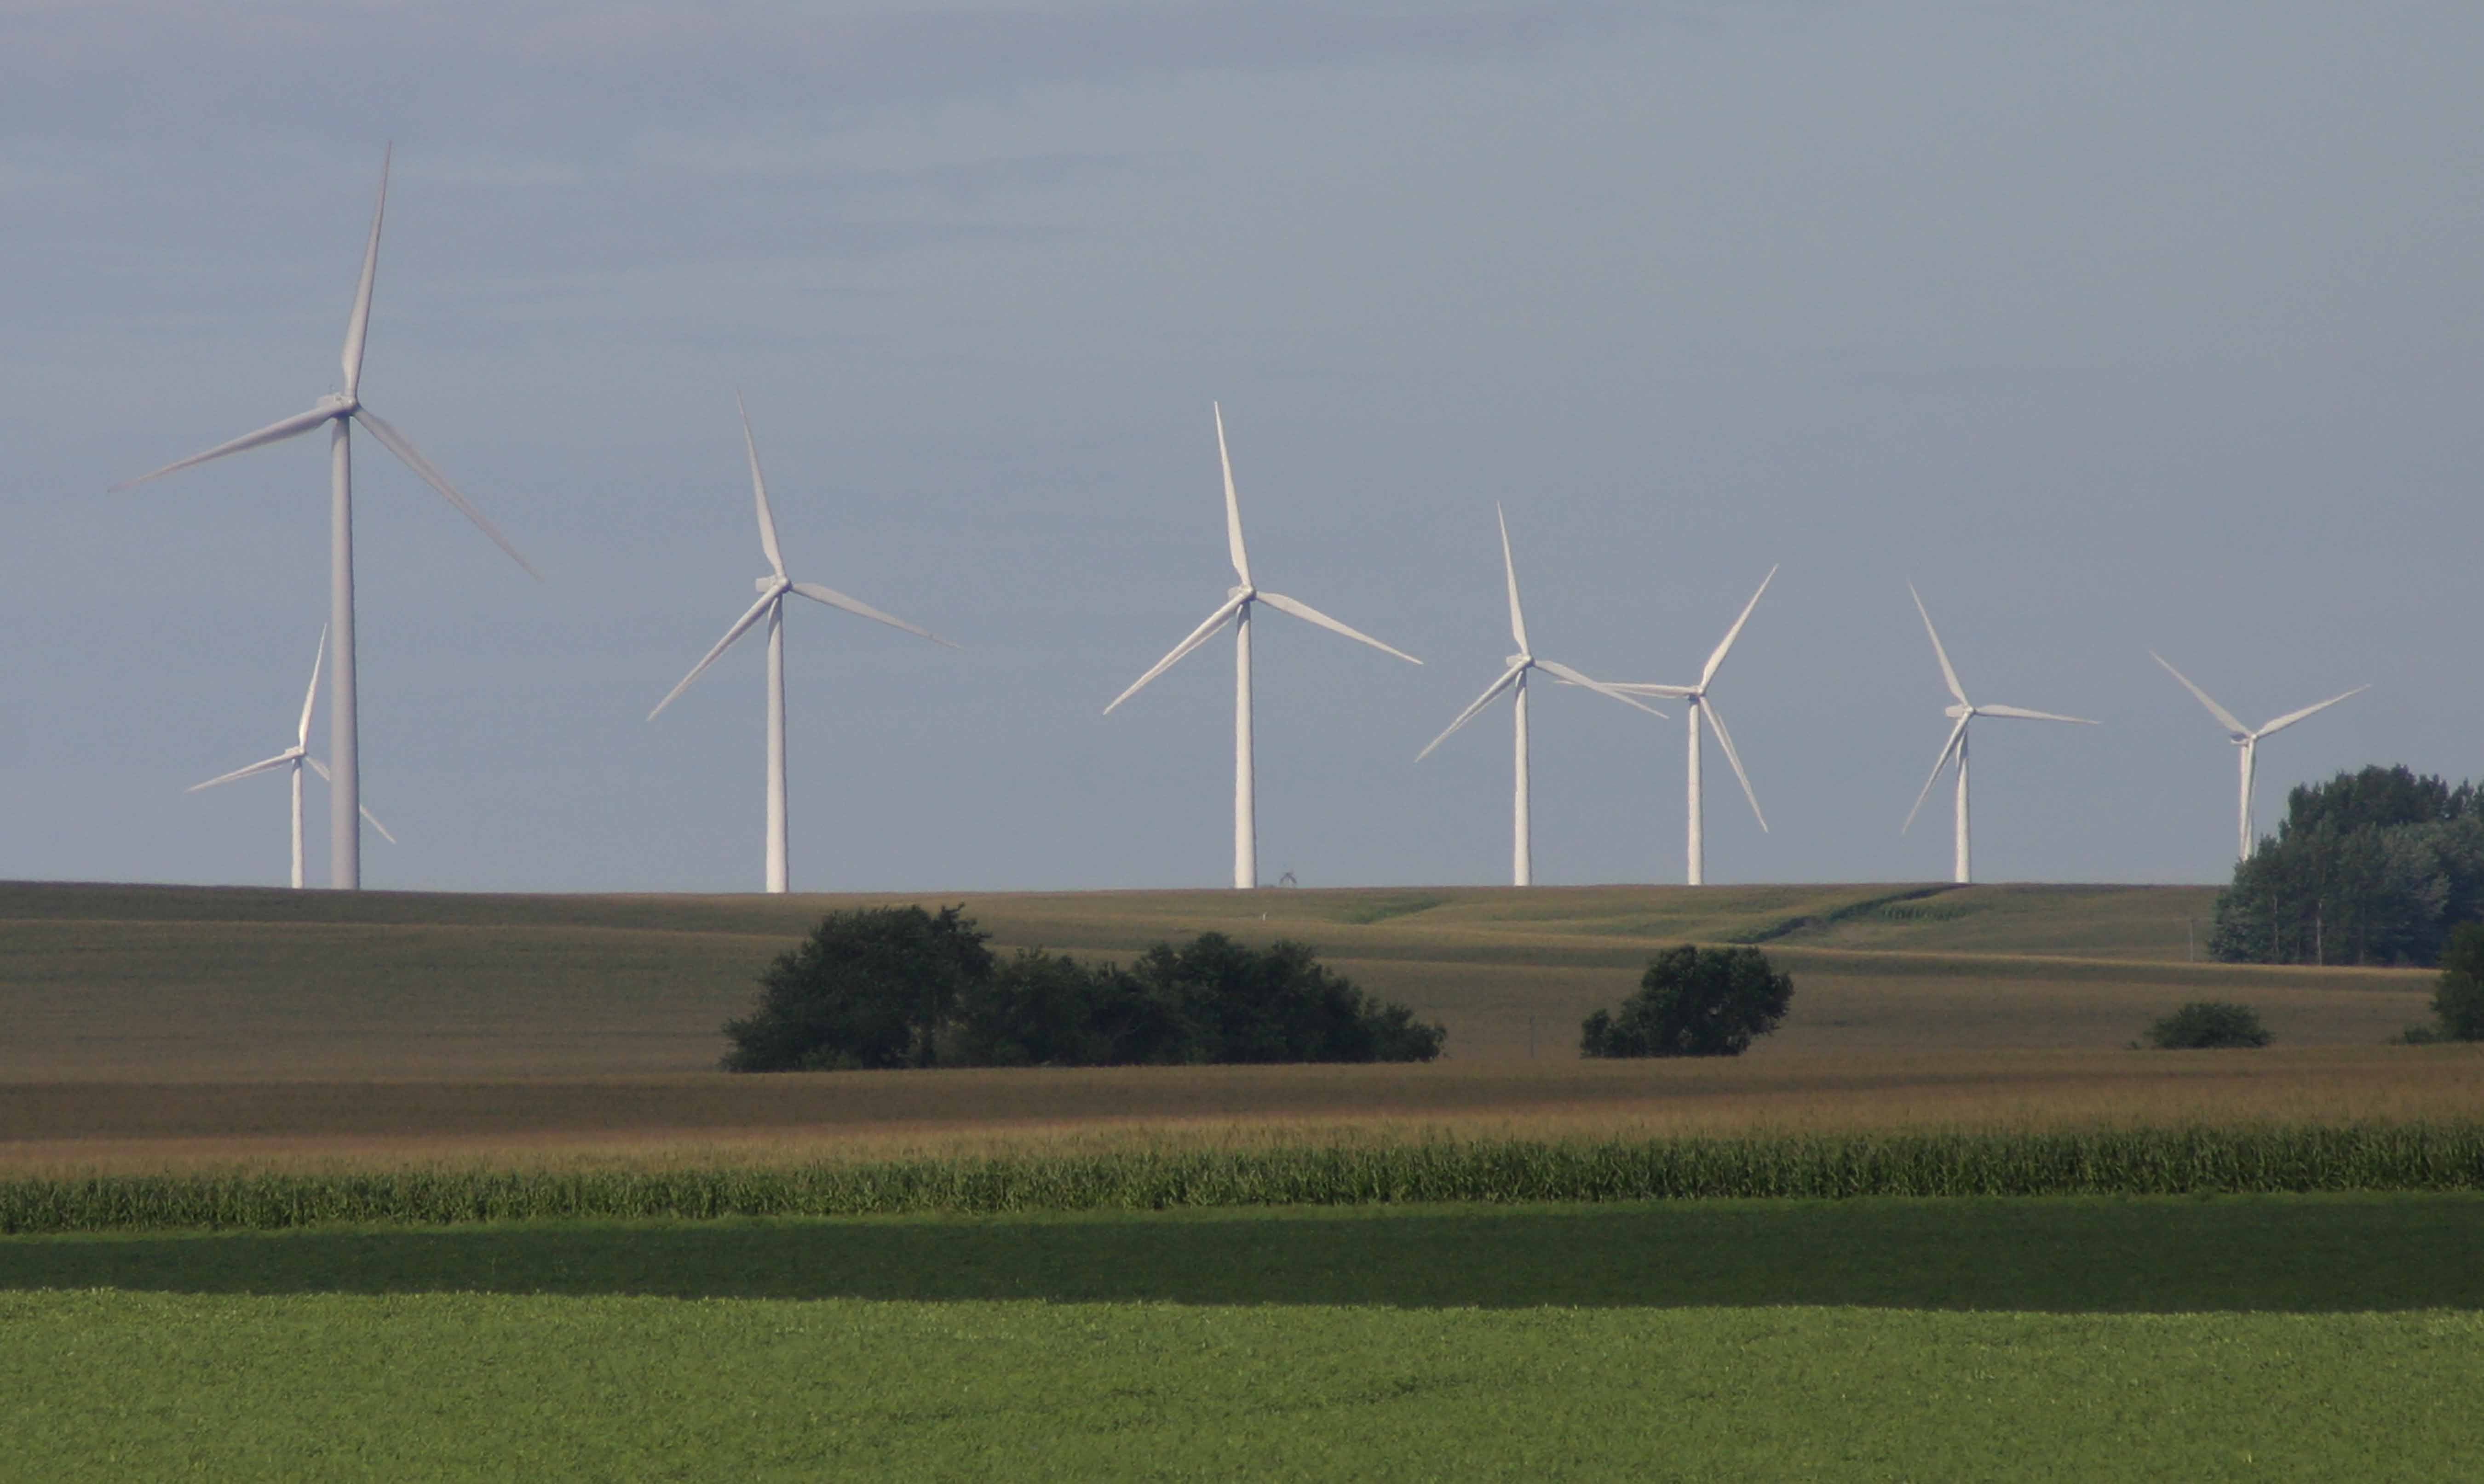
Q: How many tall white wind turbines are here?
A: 8